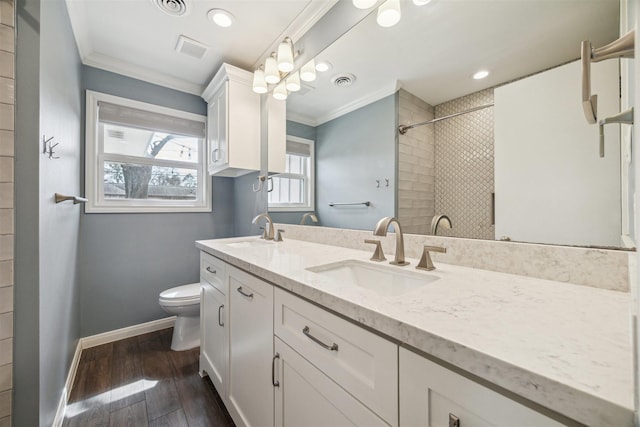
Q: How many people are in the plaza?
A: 0